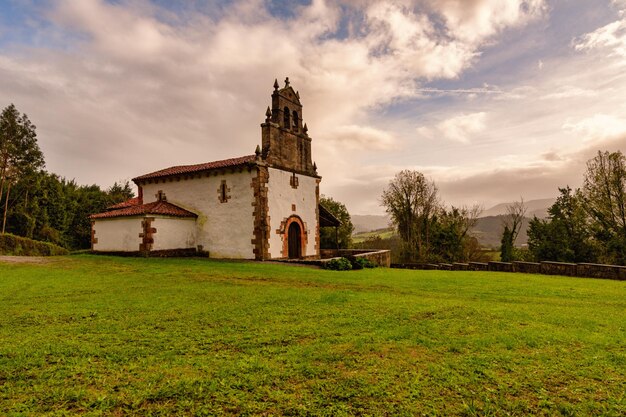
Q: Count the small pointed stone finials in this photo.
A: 6